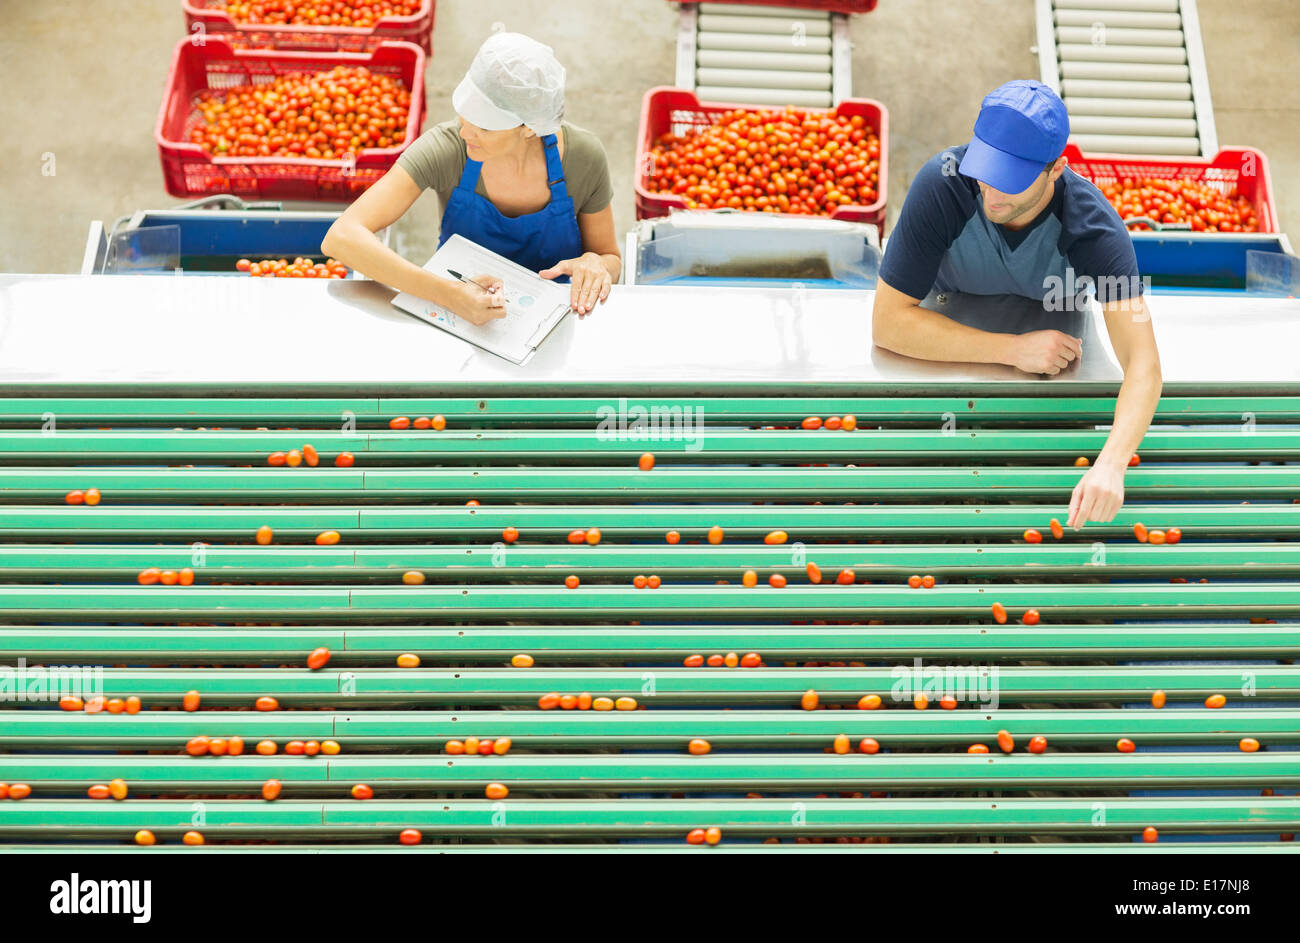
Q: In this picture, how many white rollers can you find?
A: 15